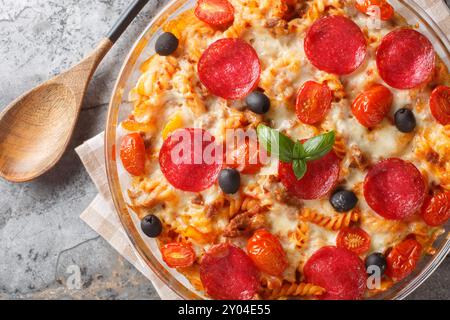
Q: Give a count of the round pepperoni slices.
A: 8